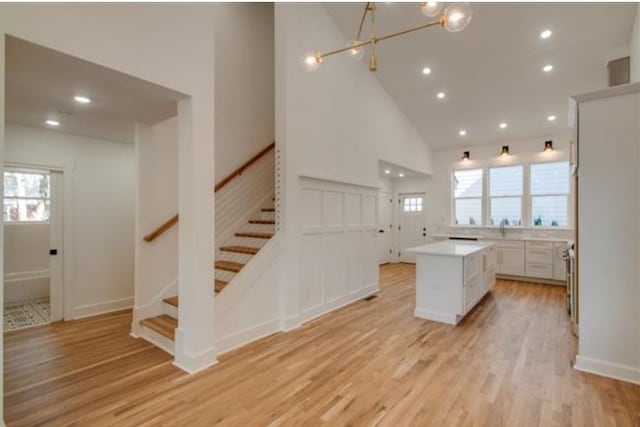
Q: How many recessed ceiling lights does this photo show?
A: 11